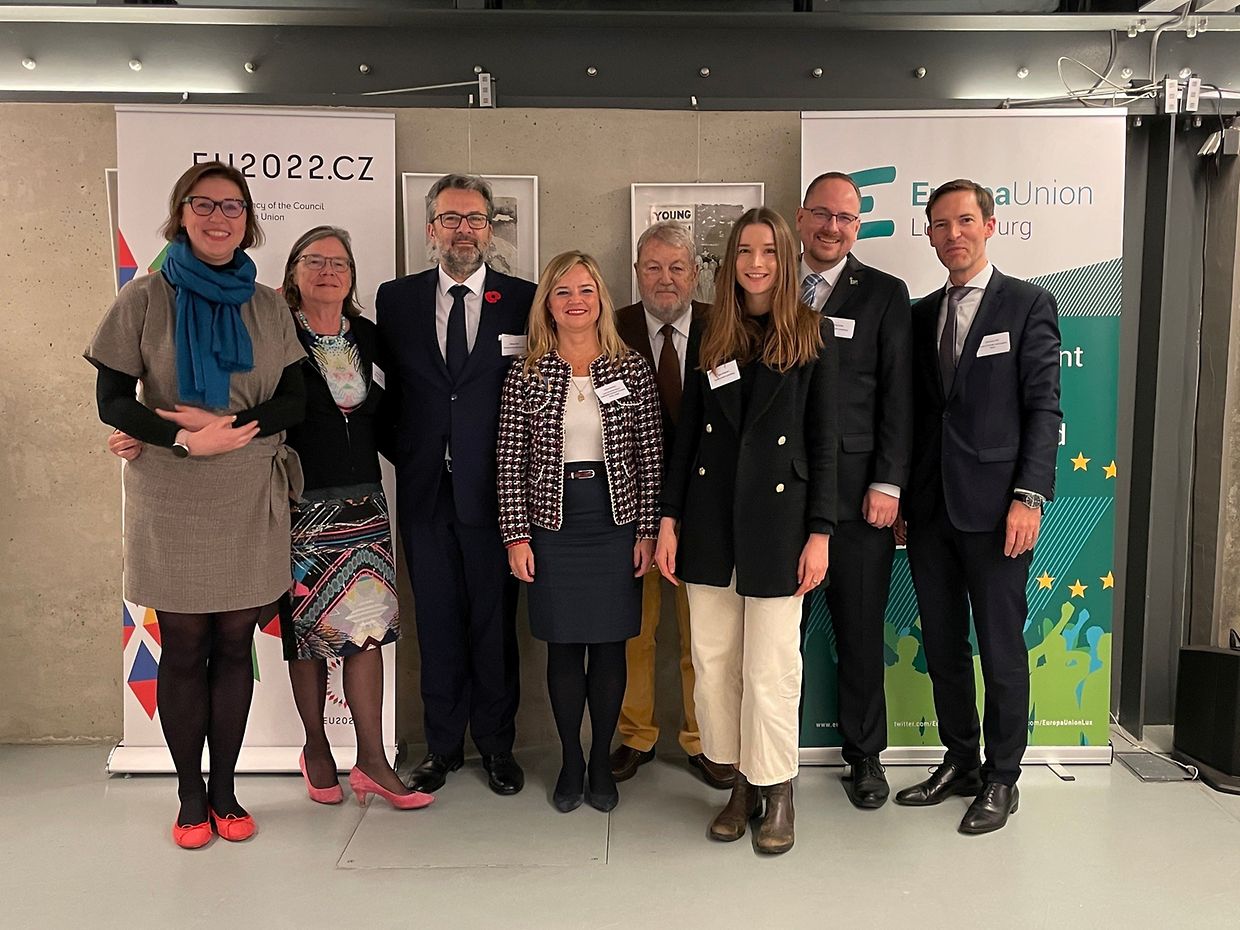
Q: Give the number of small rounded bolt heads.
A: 12